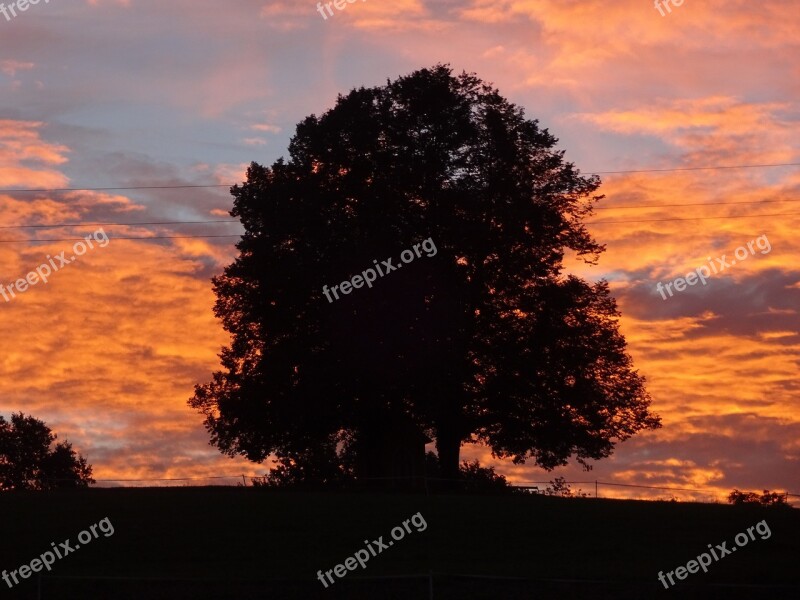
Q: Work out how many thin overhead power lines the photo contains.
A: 3